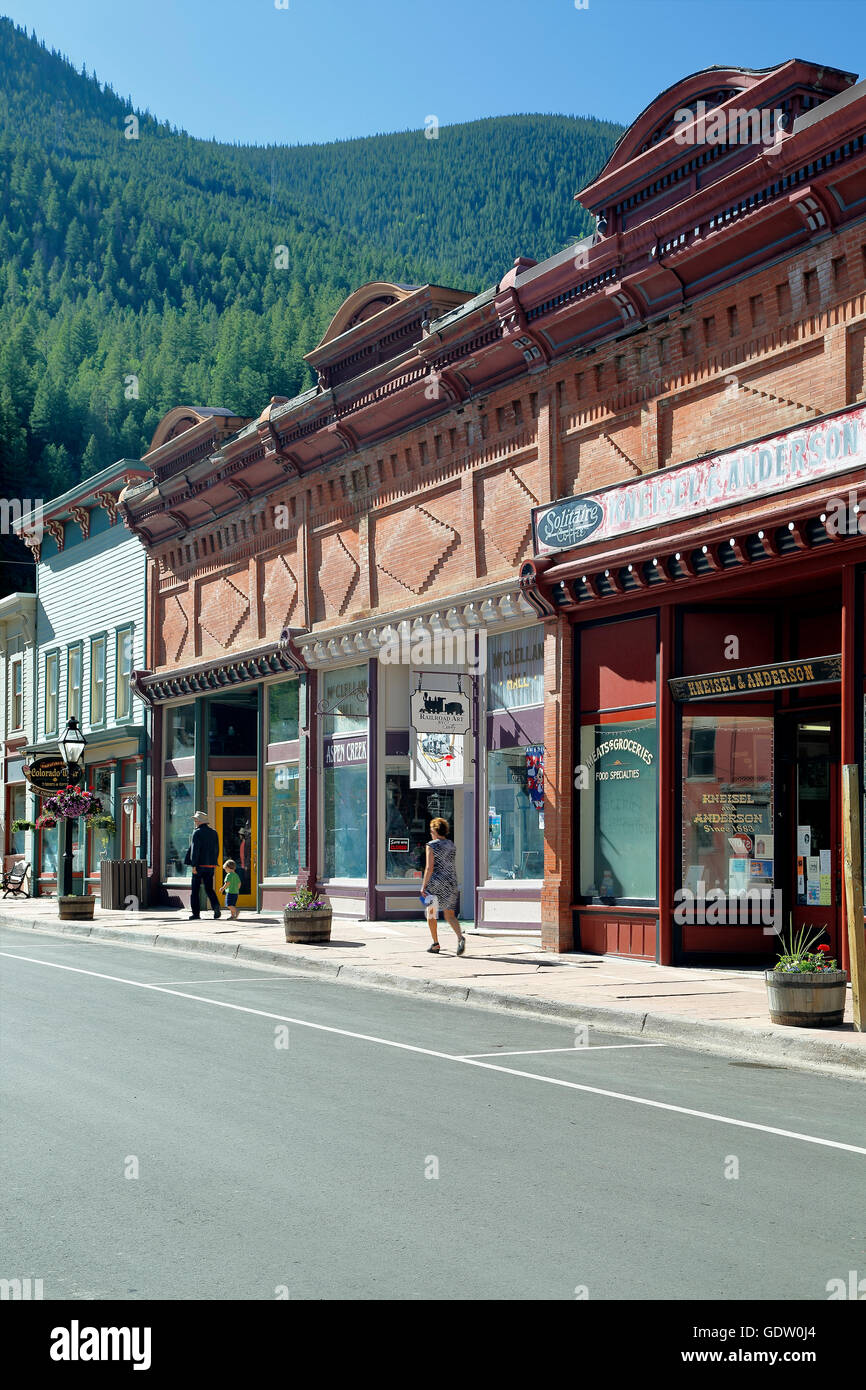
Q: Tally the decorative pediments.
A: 3